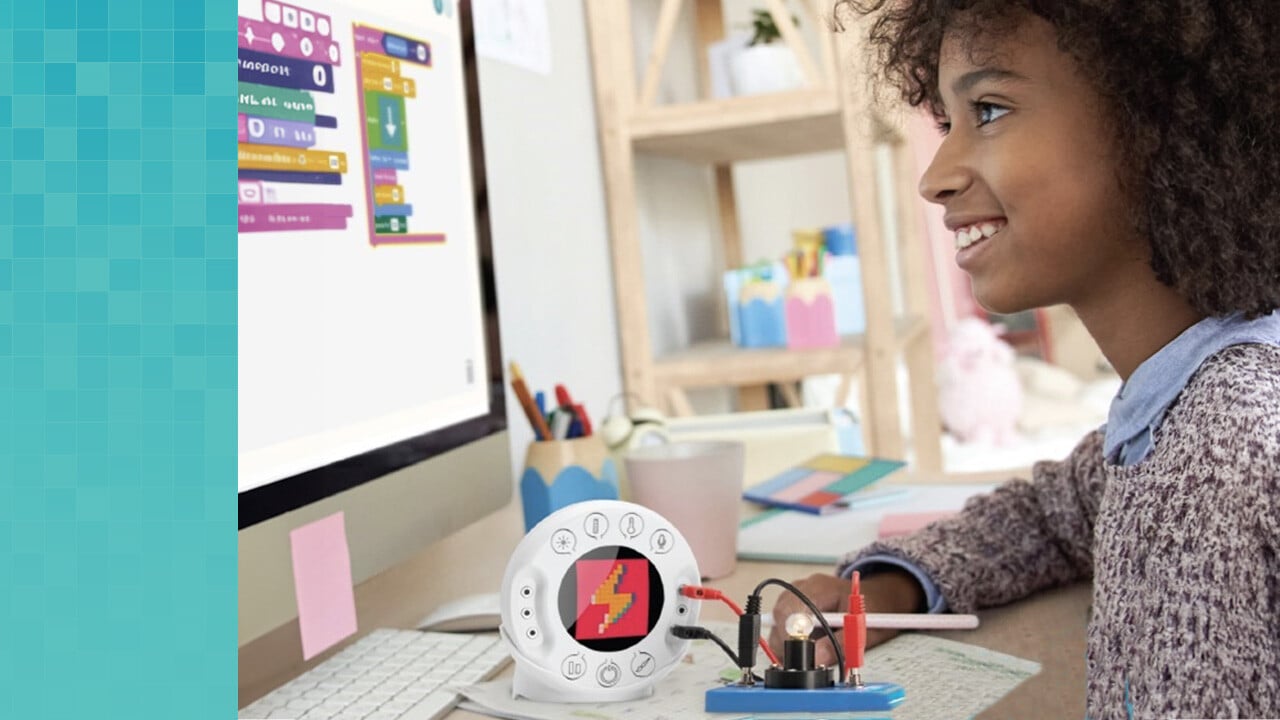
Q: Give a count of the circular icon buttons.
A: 7